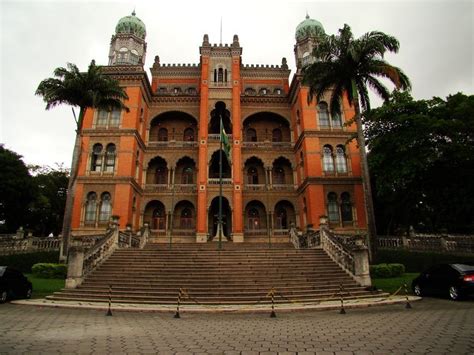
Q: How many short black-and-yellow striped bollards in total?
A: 5